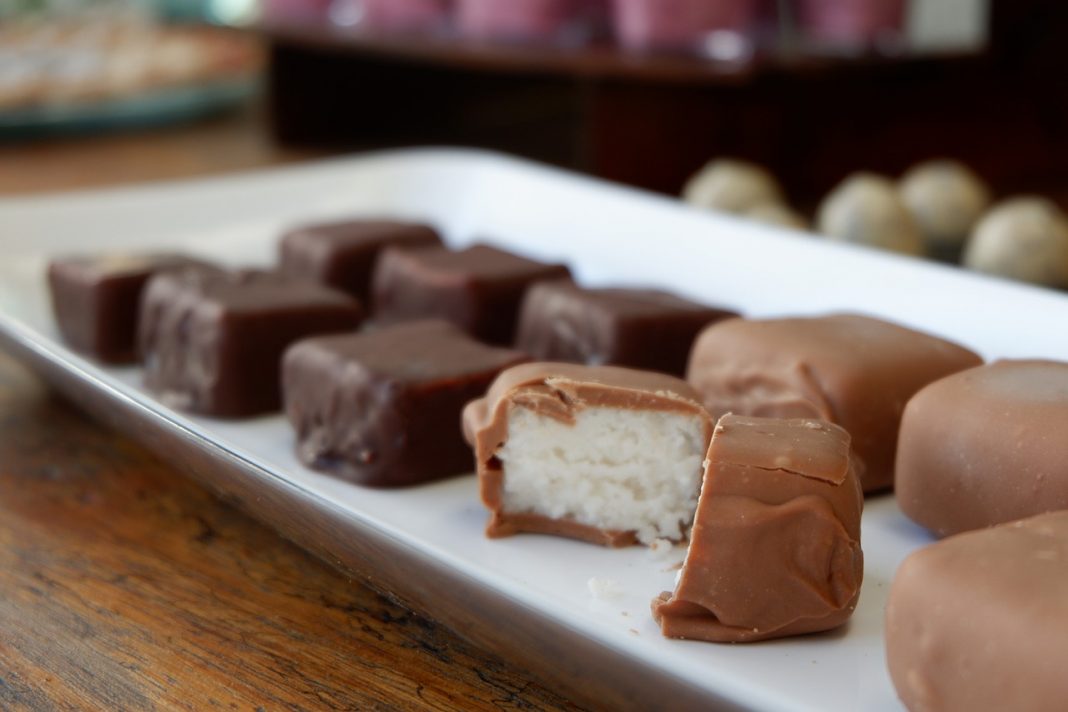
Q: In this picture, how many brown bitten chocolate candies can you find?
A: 1